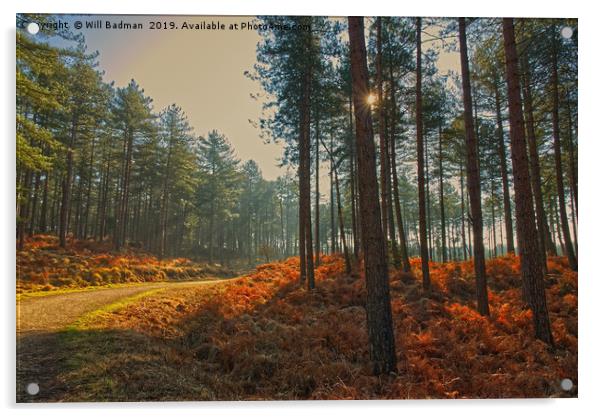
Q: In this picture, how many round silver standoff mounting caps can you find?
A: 4